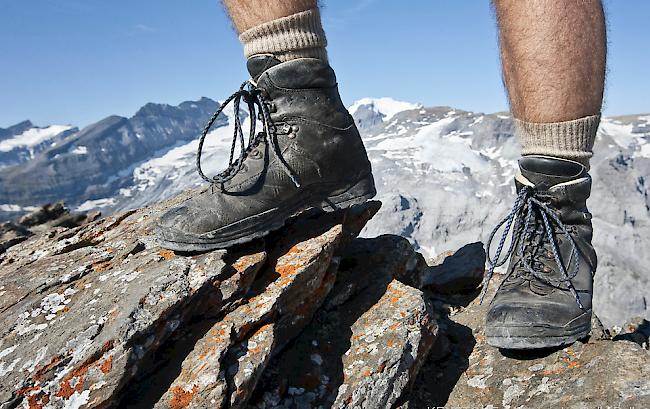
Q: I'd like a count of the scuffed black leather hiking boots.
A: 2